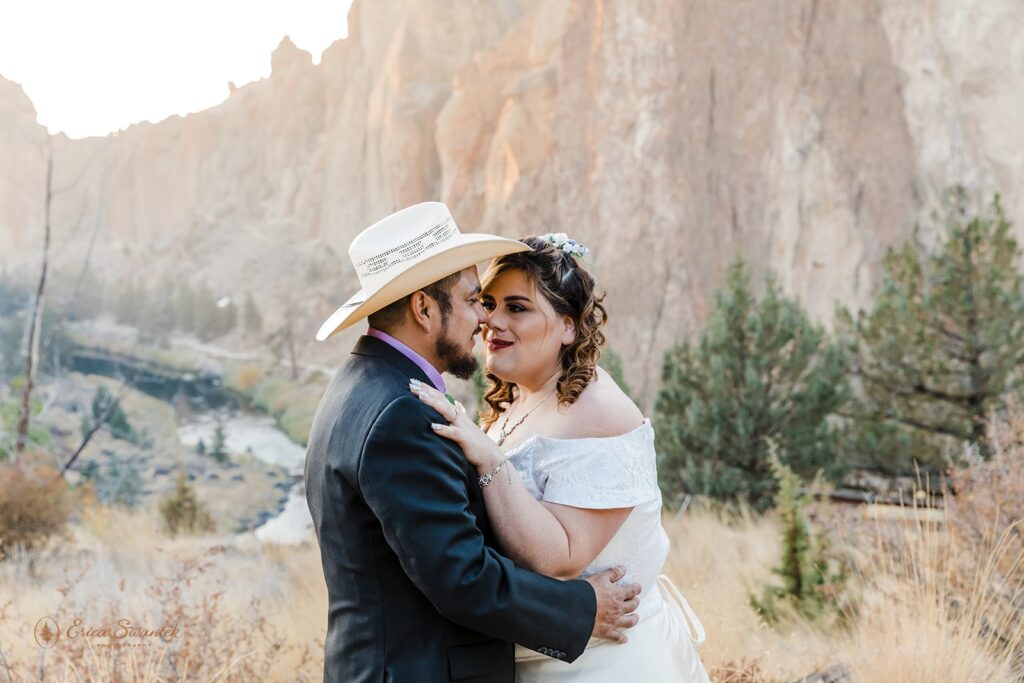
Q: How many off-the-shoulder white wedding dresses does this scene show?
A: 1